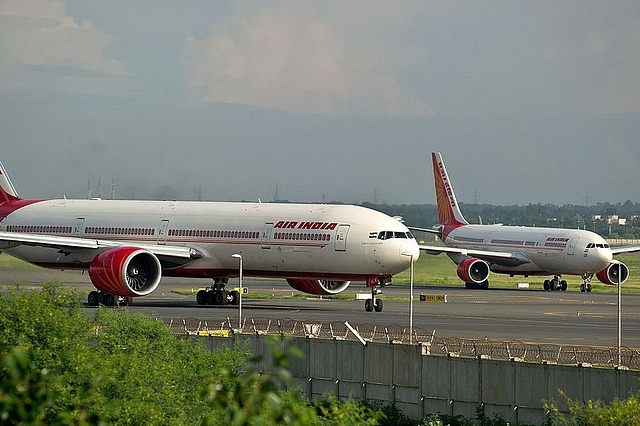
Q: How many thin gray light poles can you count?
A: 3